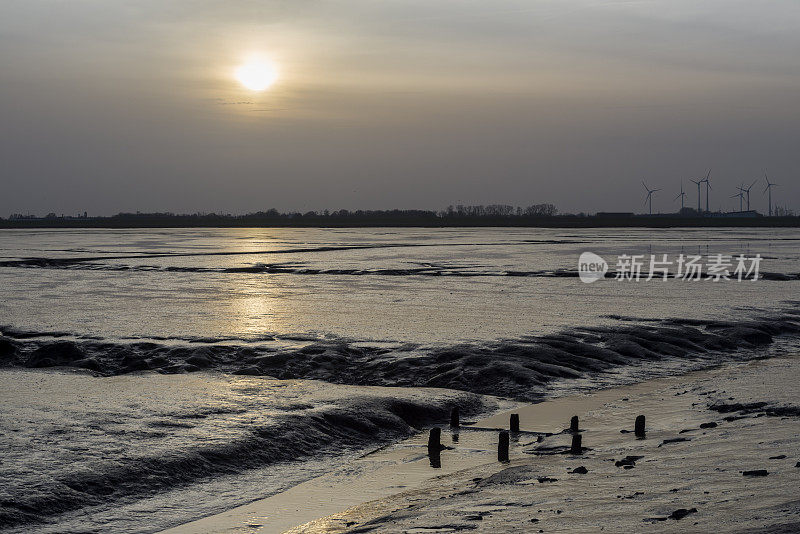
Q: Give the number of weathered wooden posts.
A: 7